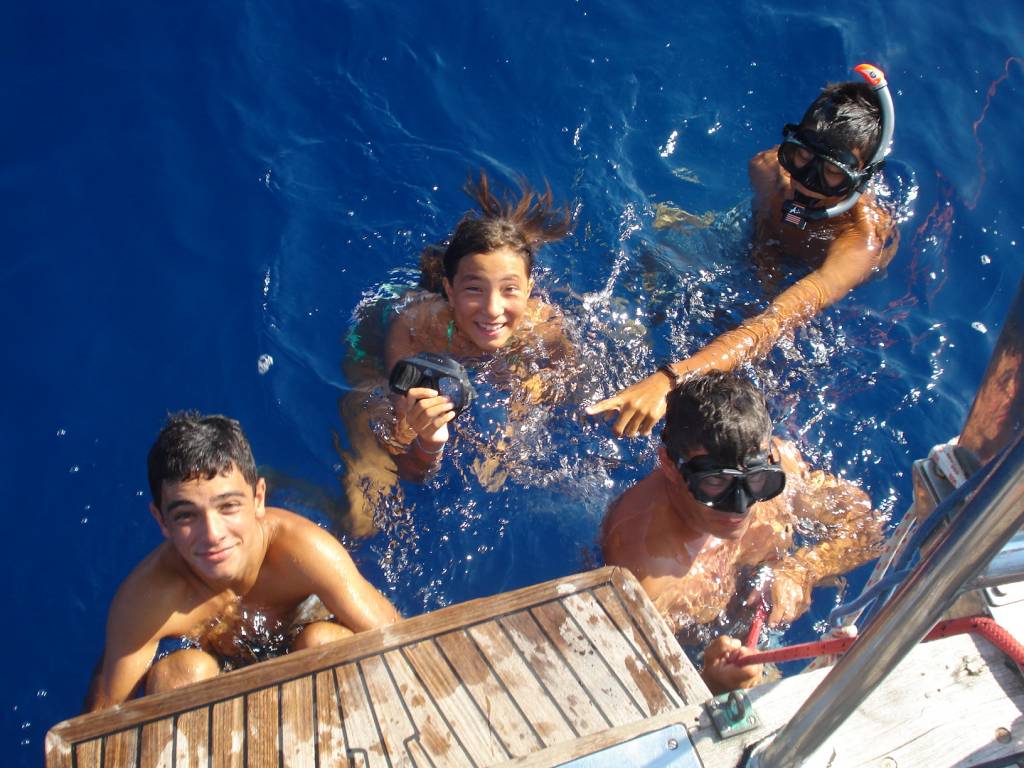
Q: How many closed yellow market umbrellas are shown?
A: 0